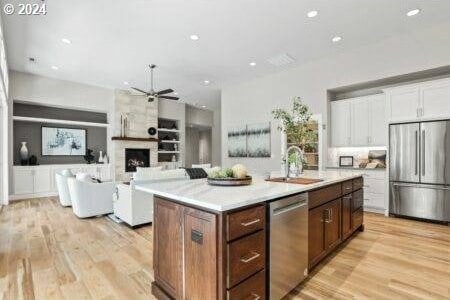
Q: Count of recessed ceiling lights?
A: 11